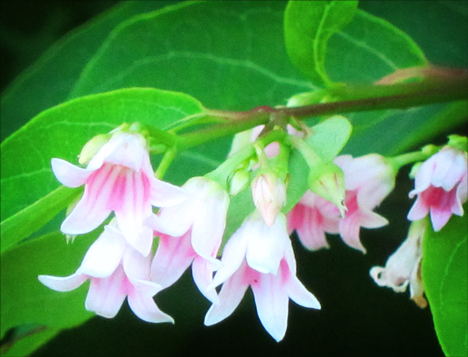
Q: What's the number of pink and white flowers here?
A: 7